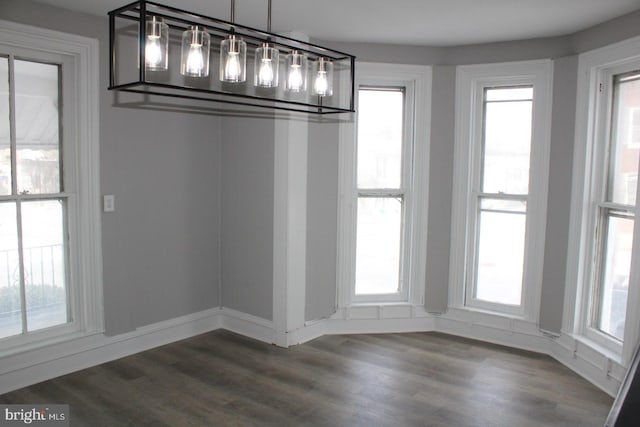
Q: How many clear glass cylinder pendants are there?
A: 6